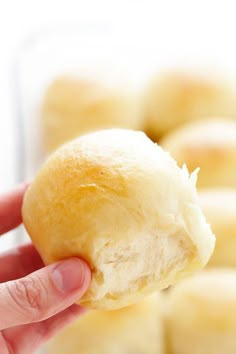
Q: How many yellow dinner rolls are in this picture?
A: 7